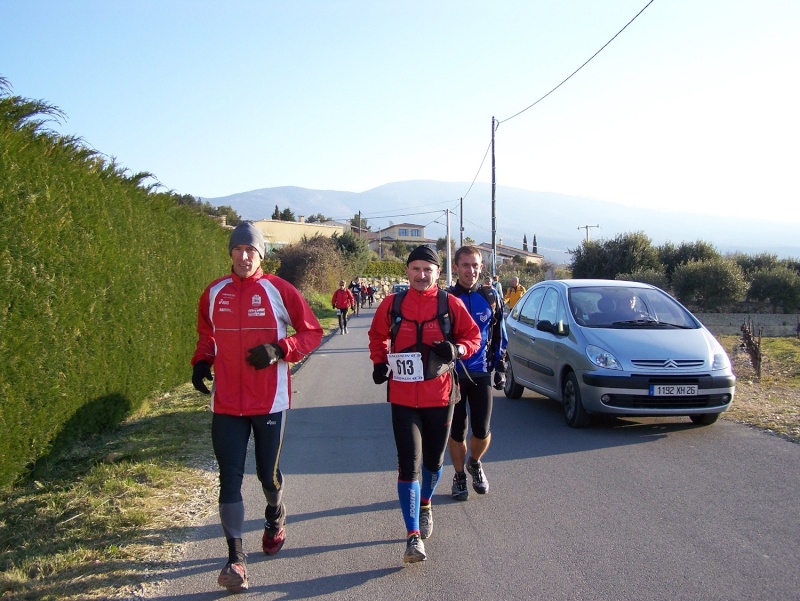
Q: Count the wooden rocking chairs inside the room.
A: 0